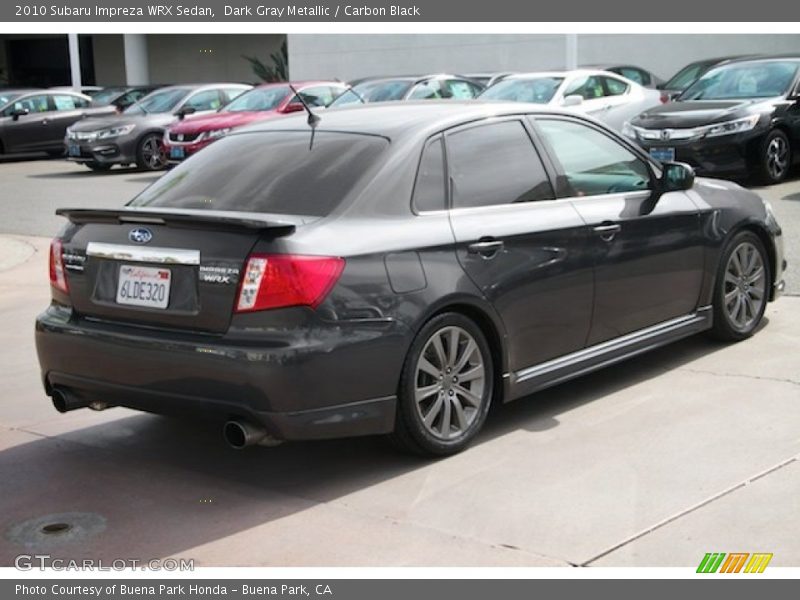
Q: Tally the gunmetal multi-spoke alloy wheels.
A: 2